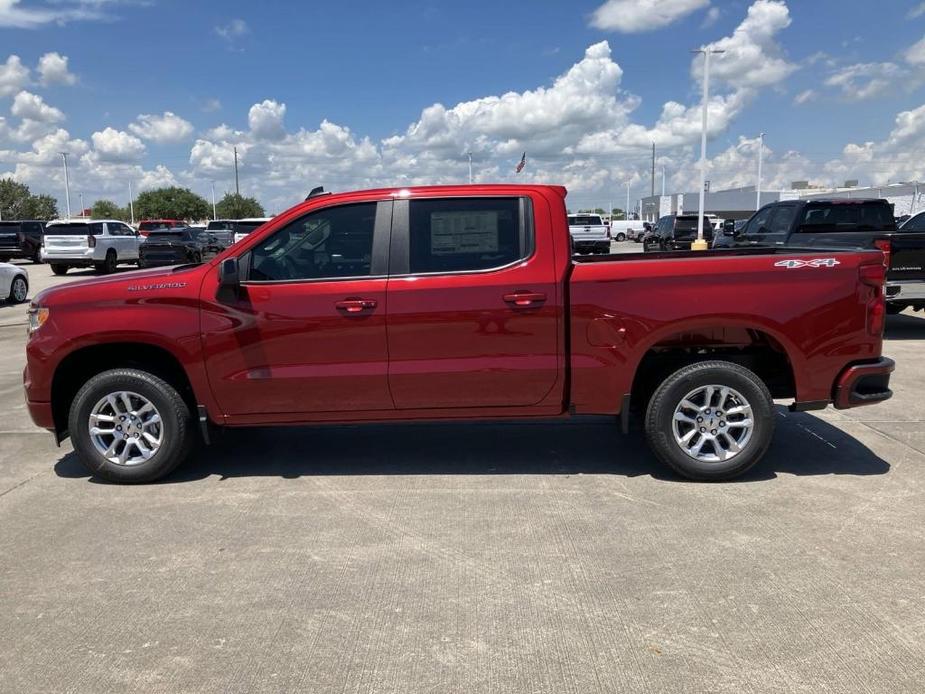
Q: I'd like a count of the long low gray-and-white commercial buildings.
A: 1